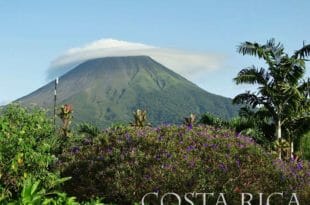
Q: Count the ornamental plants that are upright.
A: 3